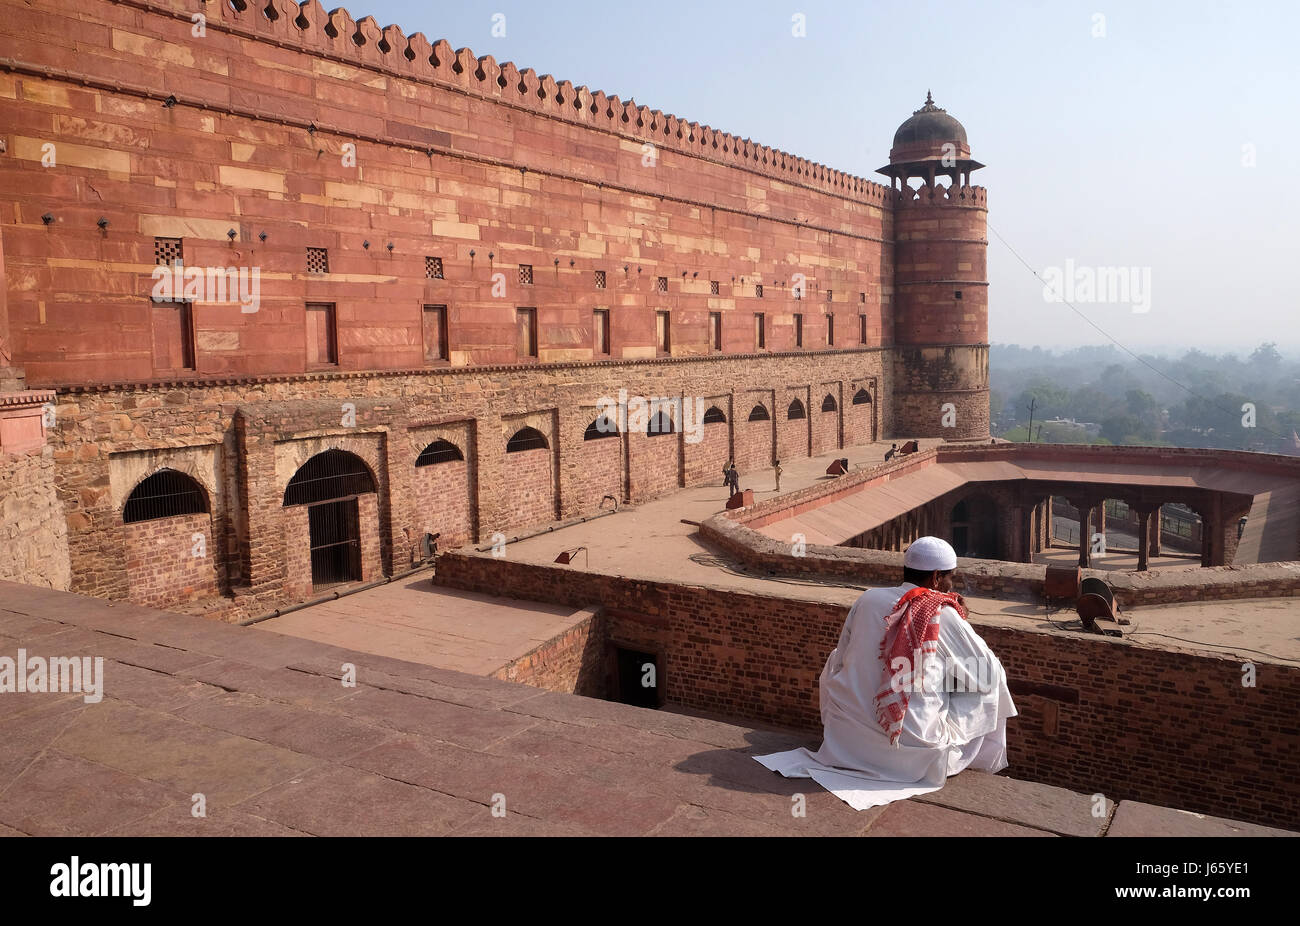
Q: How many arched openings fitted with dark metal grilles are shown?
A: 11